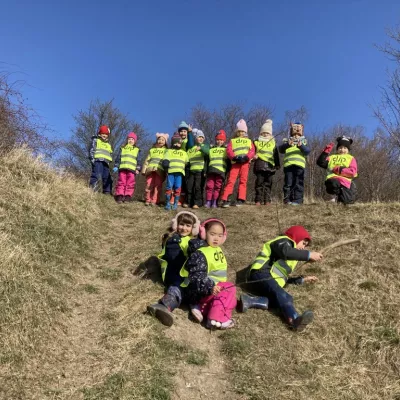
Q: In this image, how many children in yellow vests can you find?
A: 14